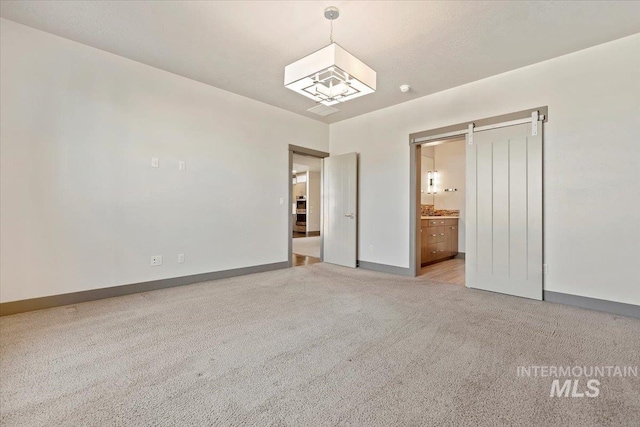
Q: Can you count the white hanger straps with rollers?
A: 2